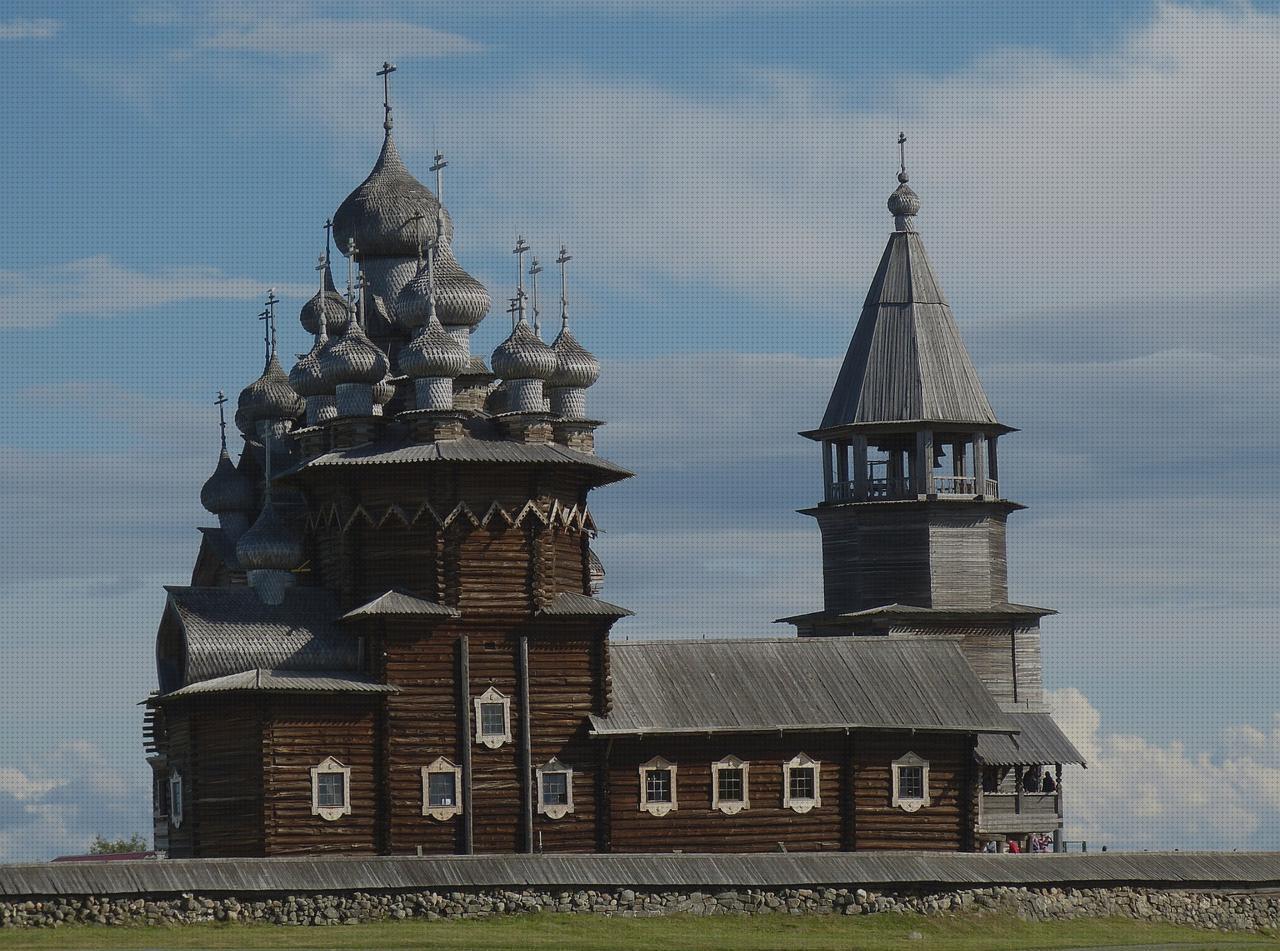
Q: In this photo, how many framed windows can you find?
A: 9